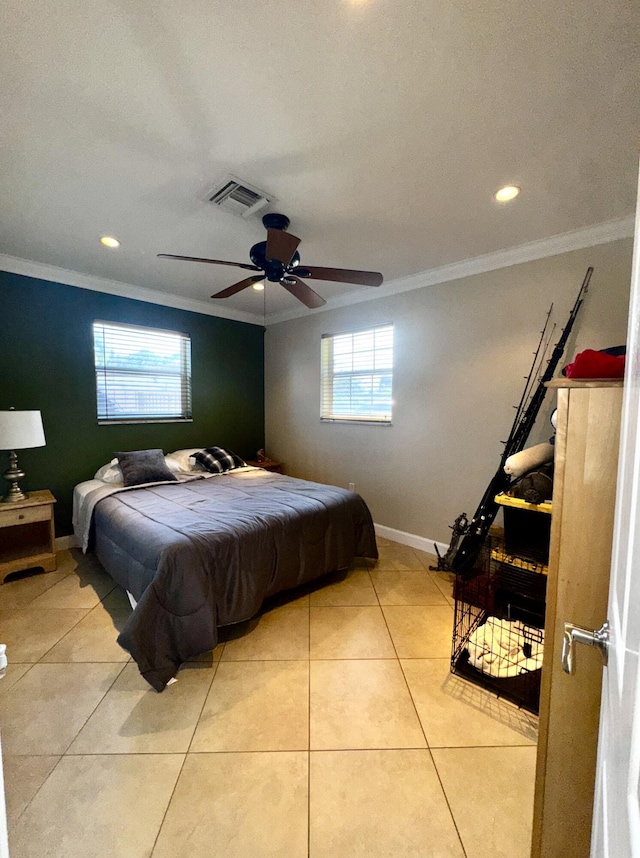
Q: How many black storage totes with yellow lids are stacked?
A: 2